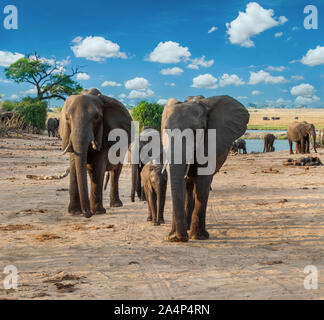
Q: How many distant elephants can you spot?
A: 4